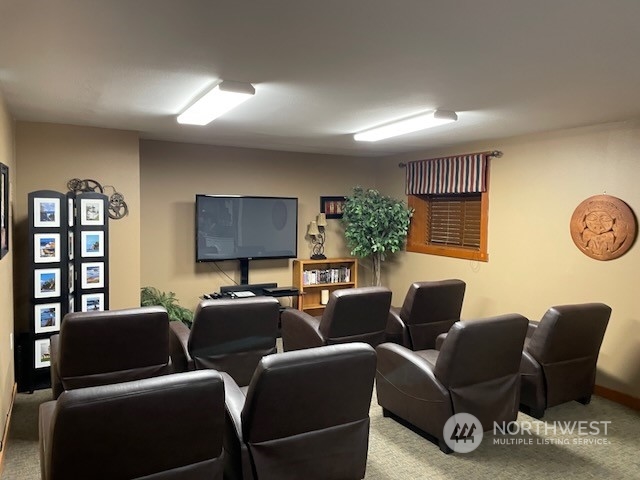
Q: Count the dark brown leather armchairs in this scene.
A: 8